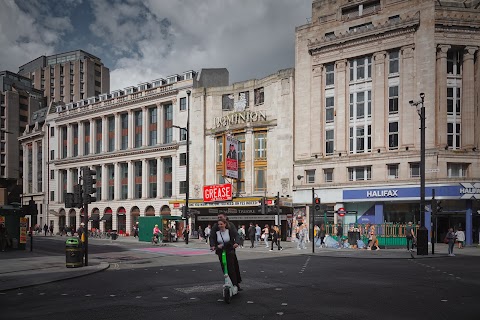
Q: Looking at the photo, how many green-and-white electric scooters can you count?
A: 1